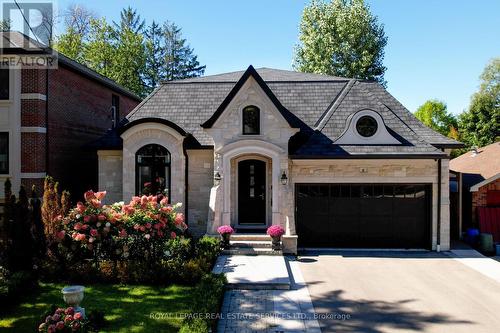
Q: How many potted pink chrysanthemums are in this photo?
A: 2